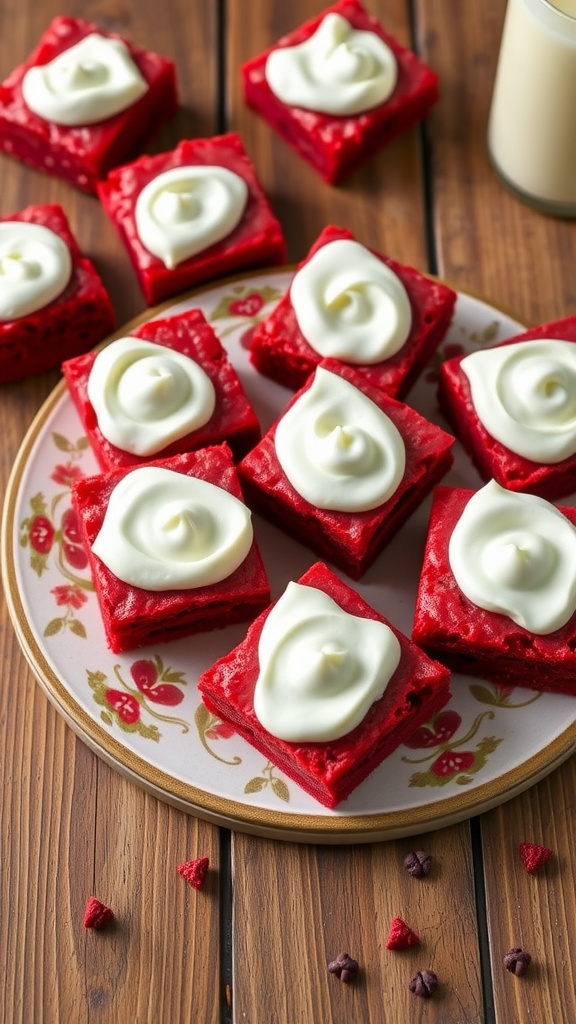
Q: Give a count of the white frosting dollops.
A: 11